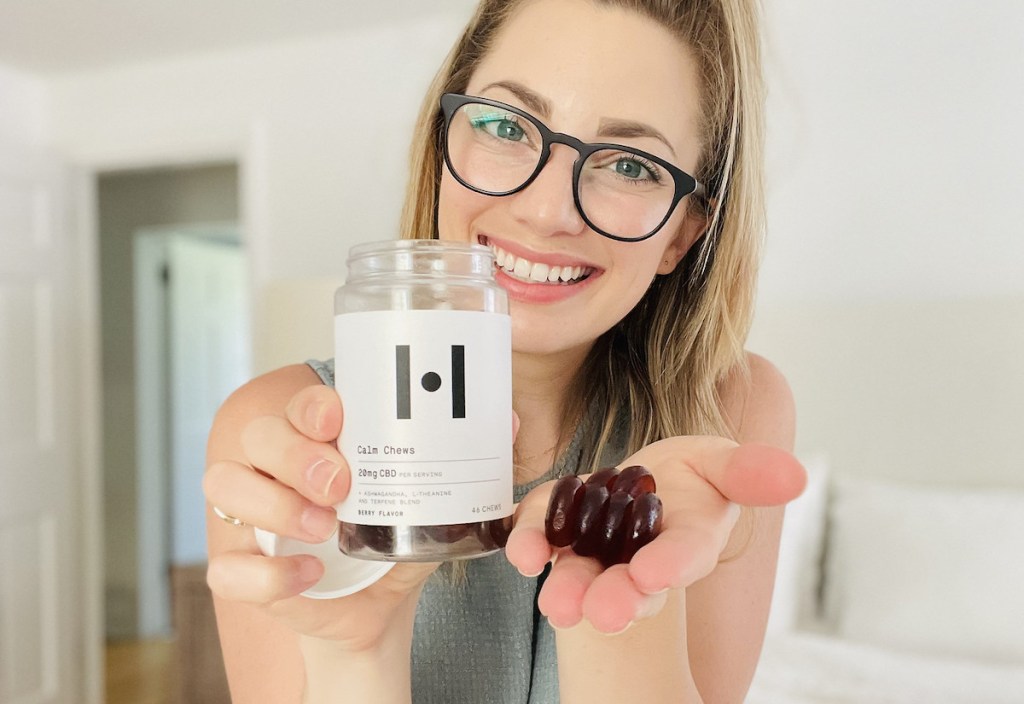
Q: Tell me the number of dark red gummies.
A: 6